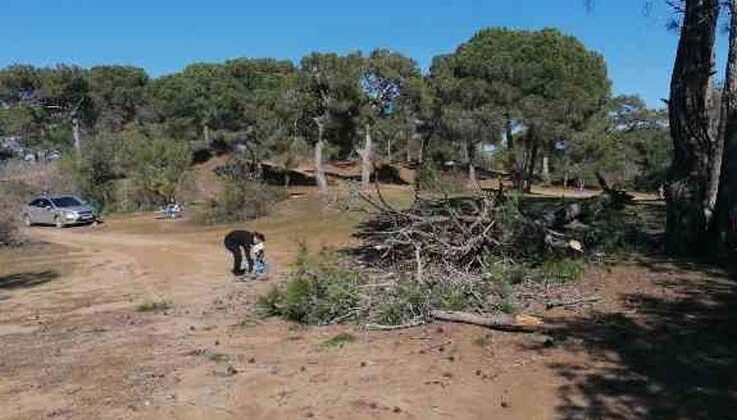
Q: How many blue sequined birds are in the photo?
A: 0